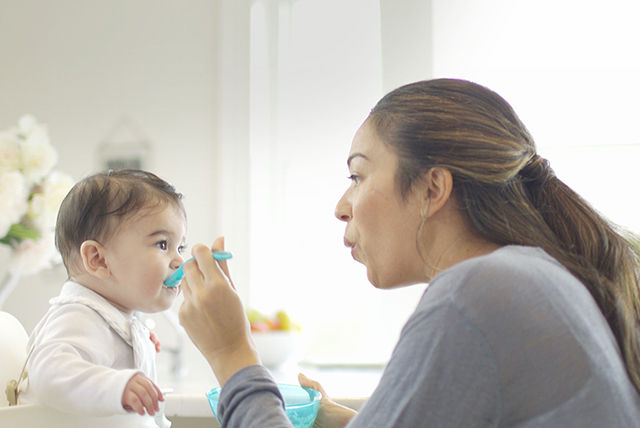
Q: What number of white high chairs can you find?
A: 1